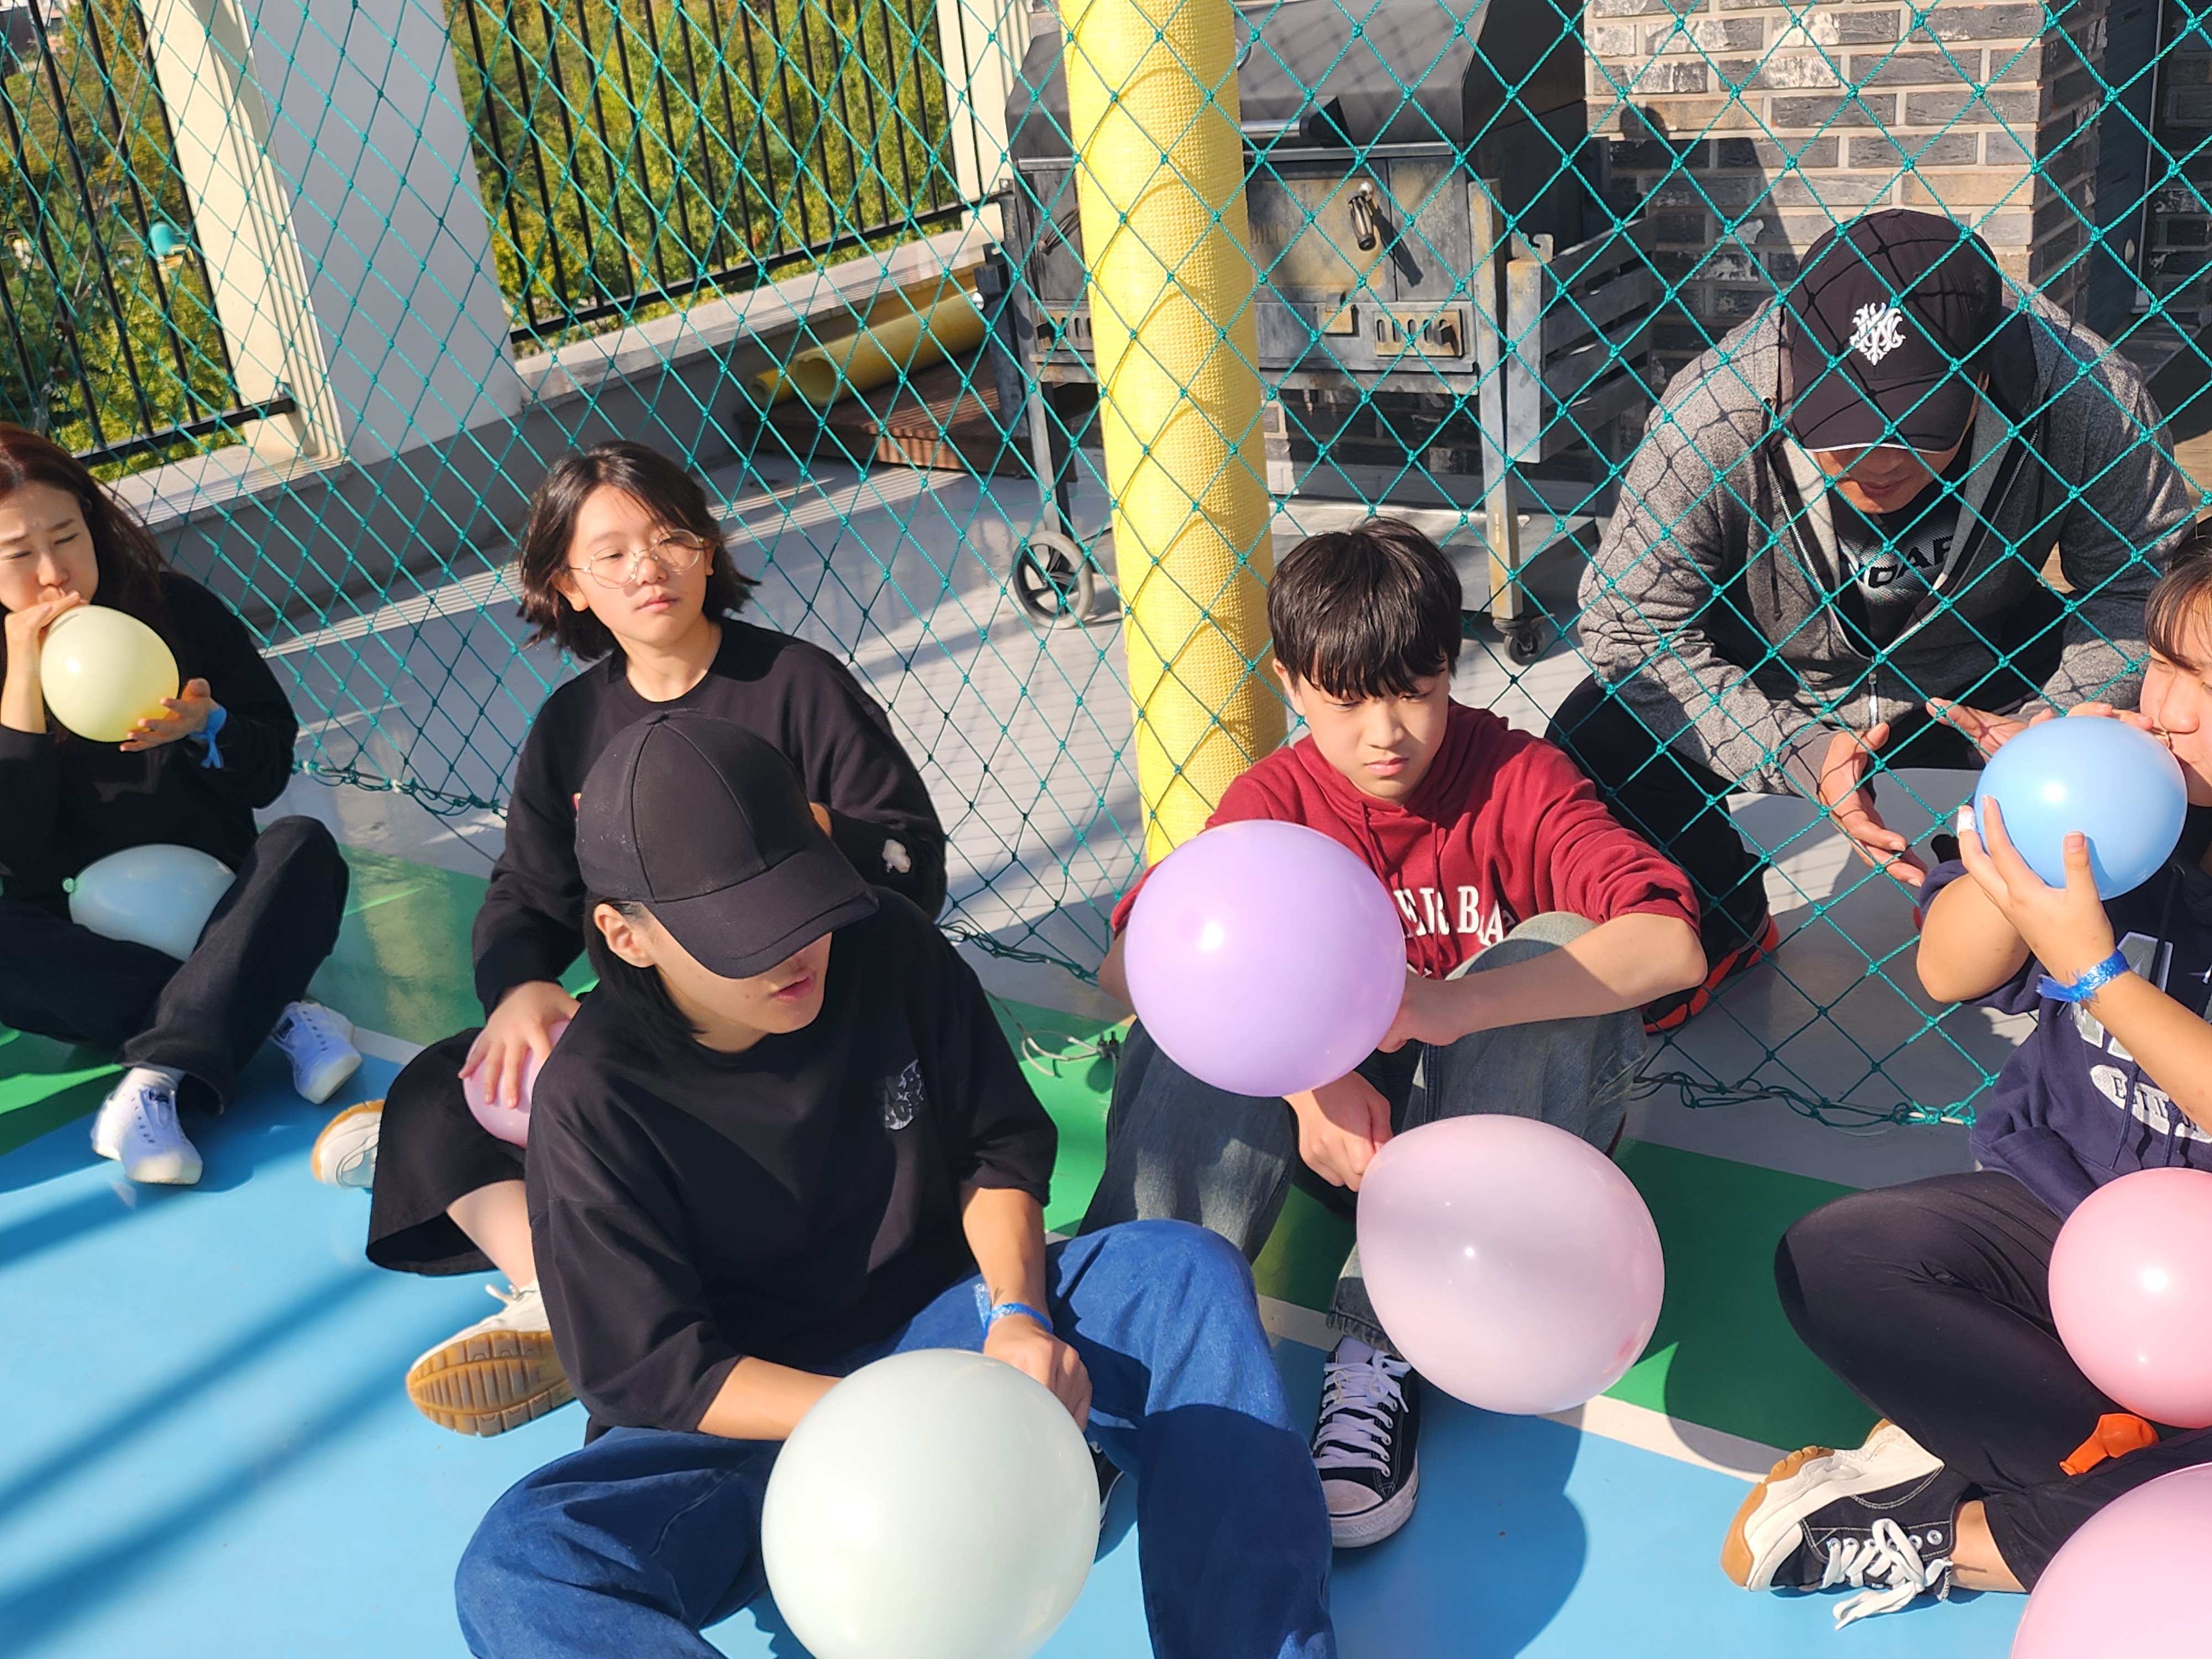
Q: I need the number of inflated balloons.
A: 9